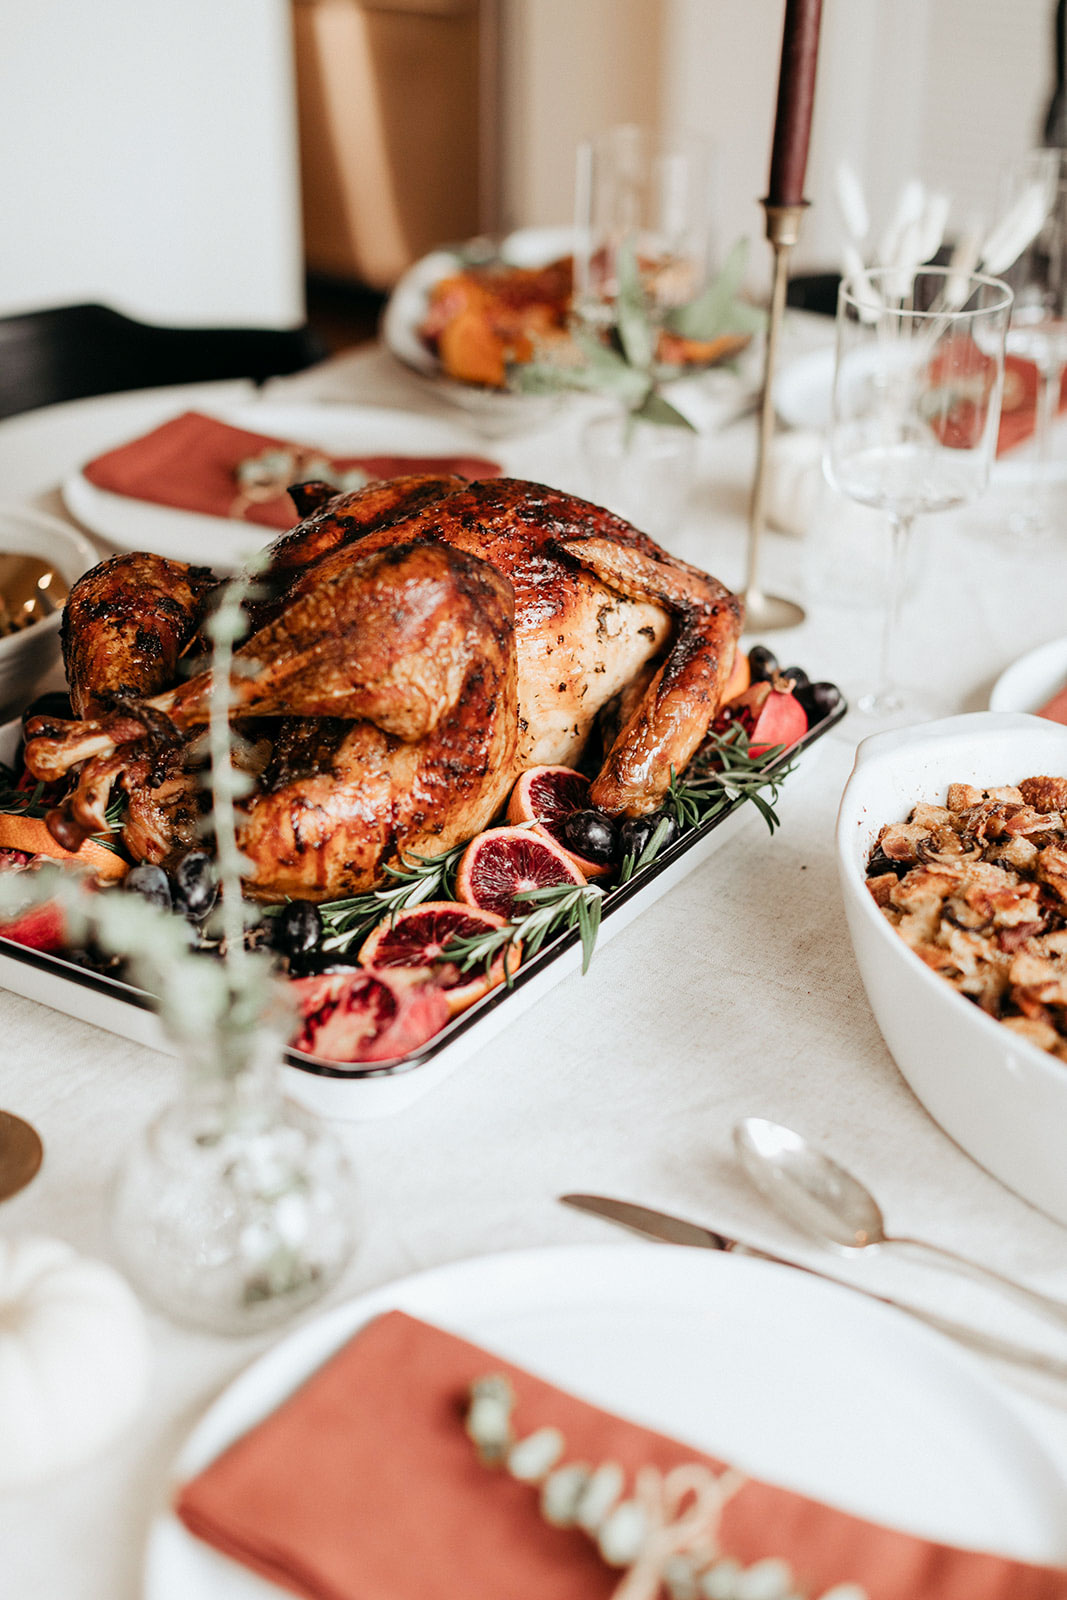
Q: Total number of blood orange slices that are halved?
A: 3